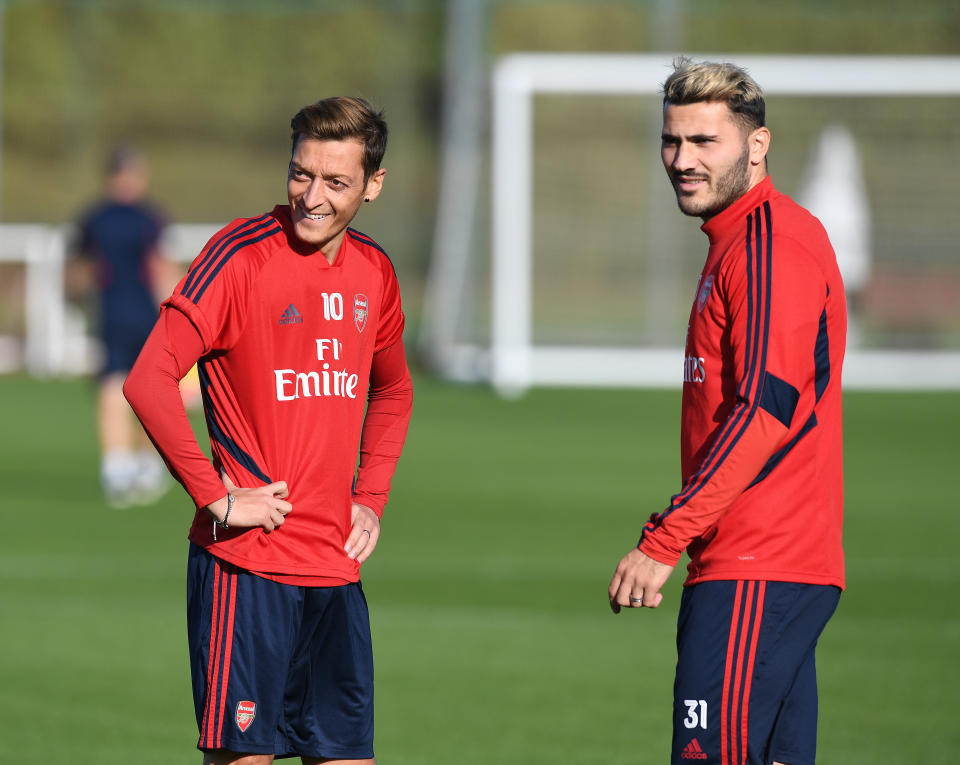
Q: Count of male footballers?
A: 2